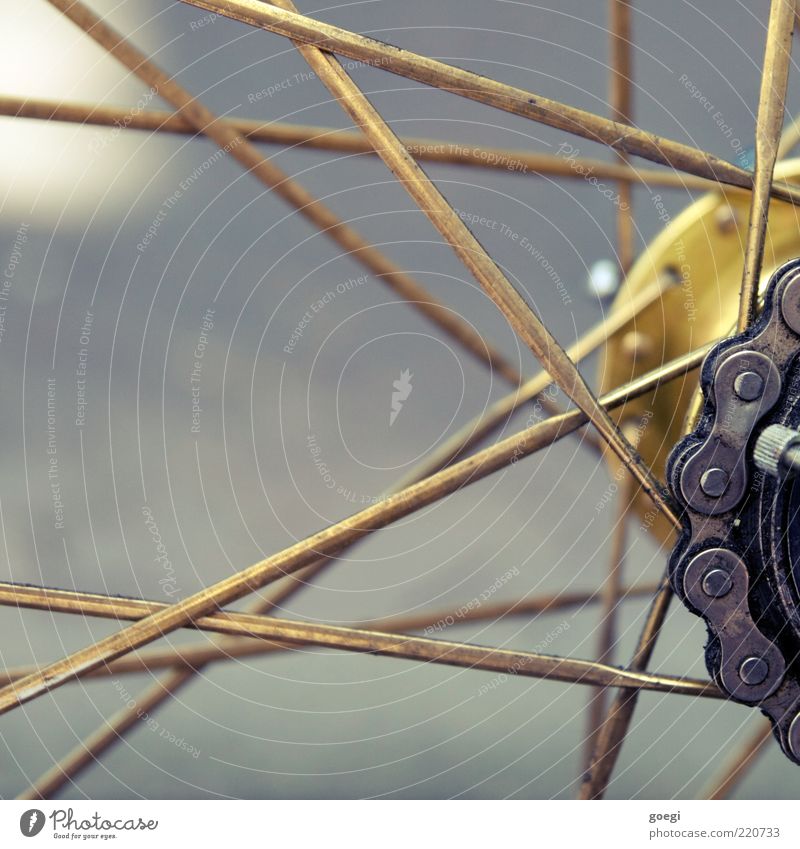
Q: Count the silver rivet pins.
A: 4